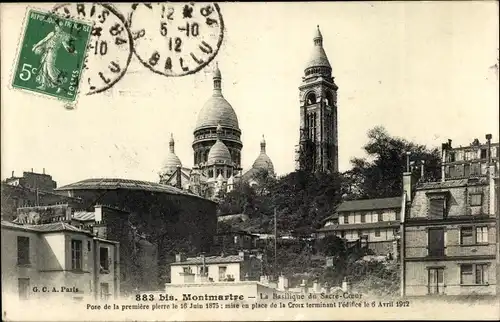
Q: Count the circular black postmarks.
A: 2